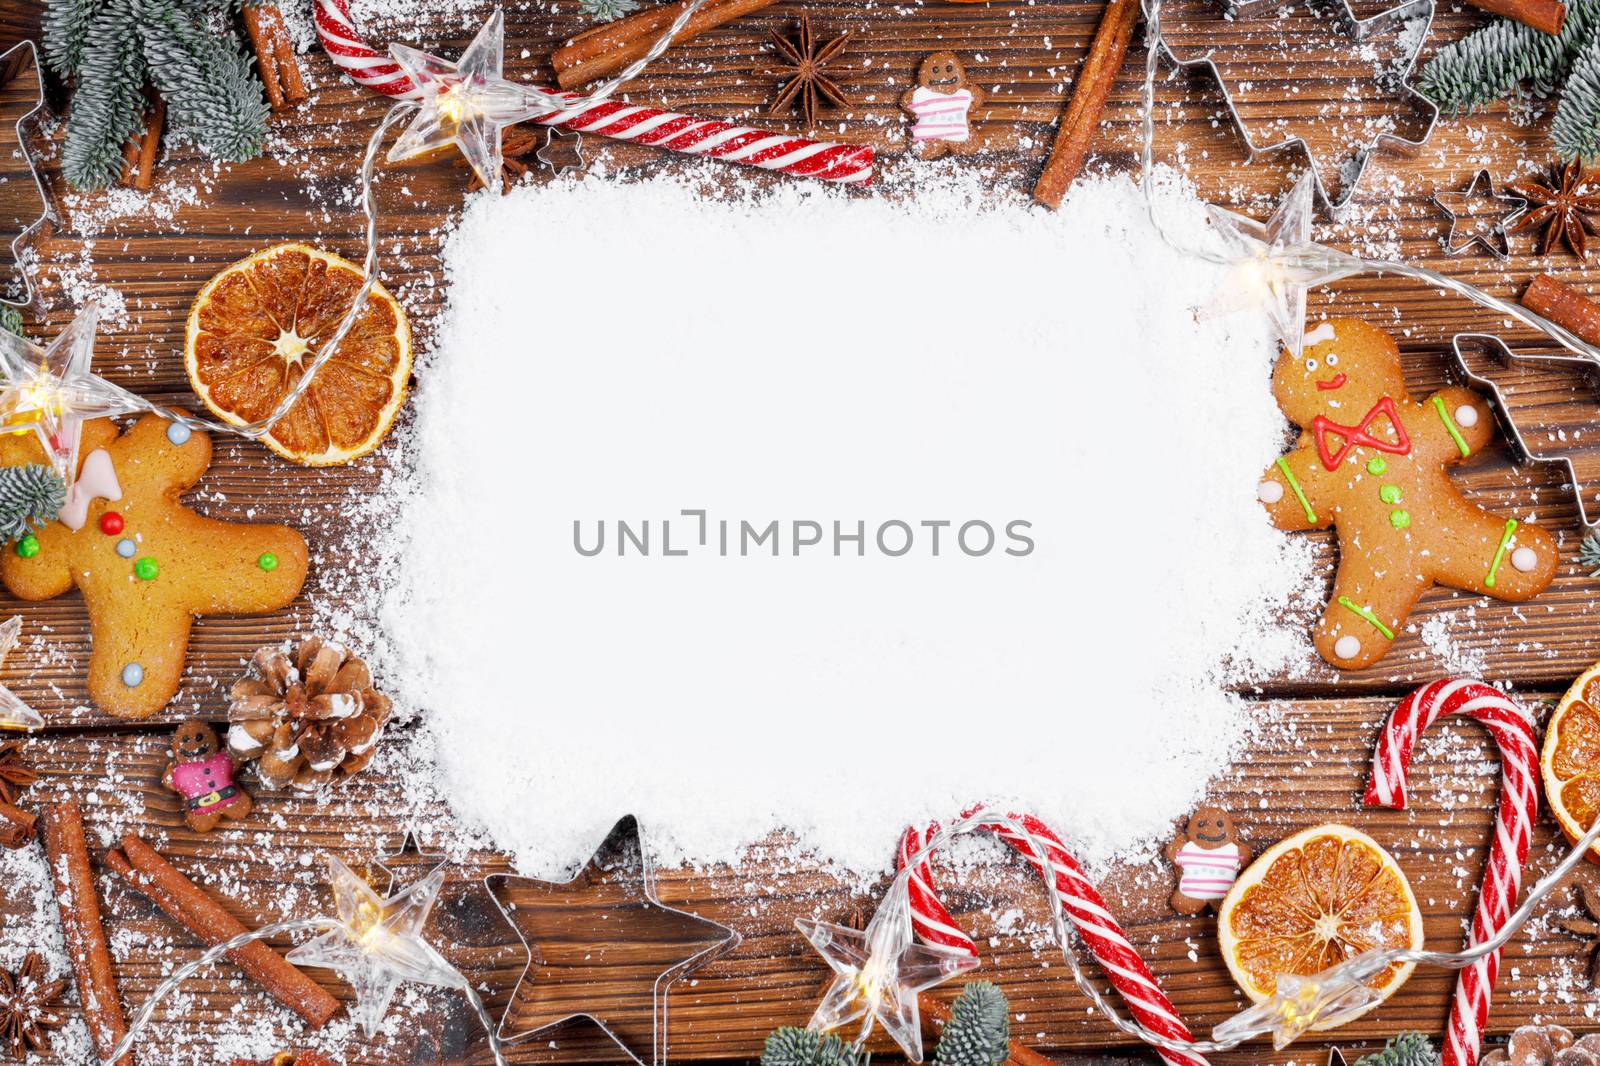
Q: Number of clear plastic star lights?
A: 7